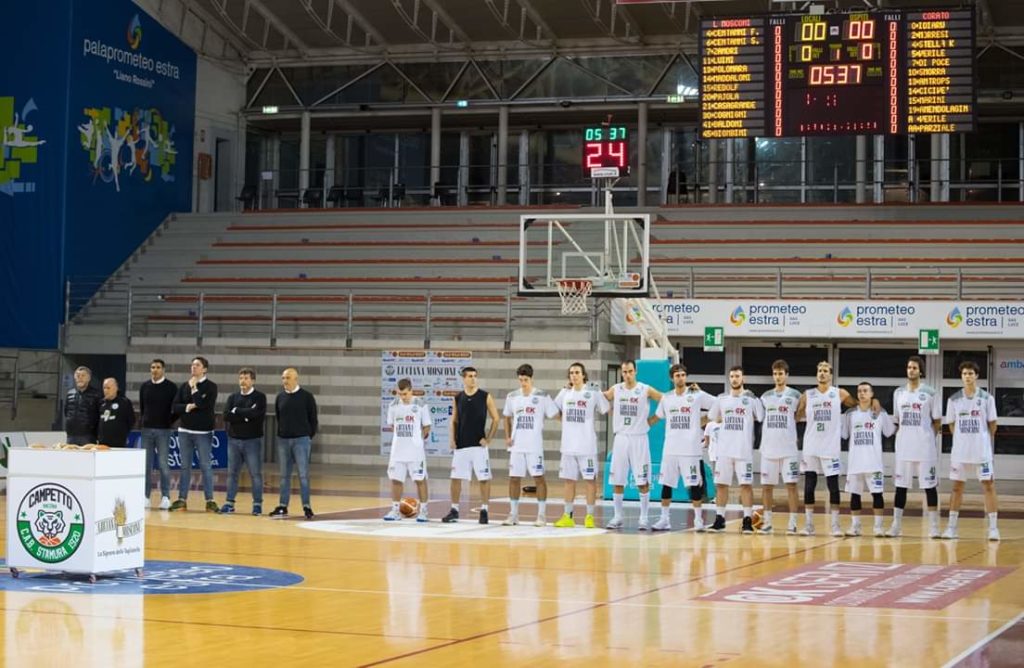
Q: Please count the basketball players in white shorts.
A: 12